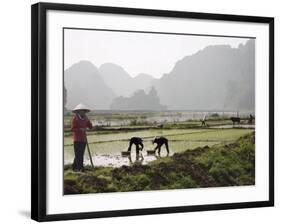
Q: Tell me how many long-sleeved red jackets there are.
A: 1